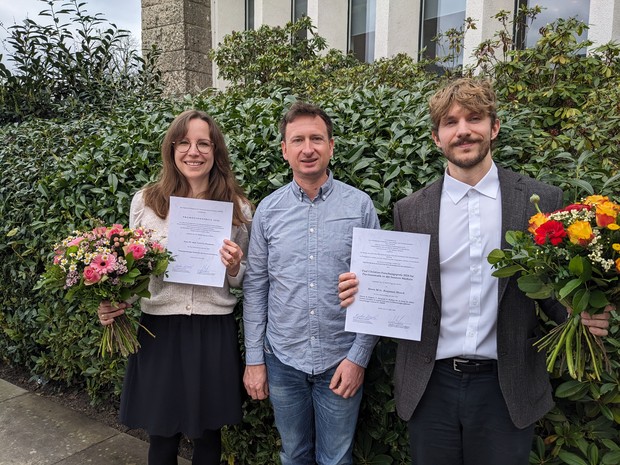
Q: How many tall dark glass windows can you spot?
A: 5